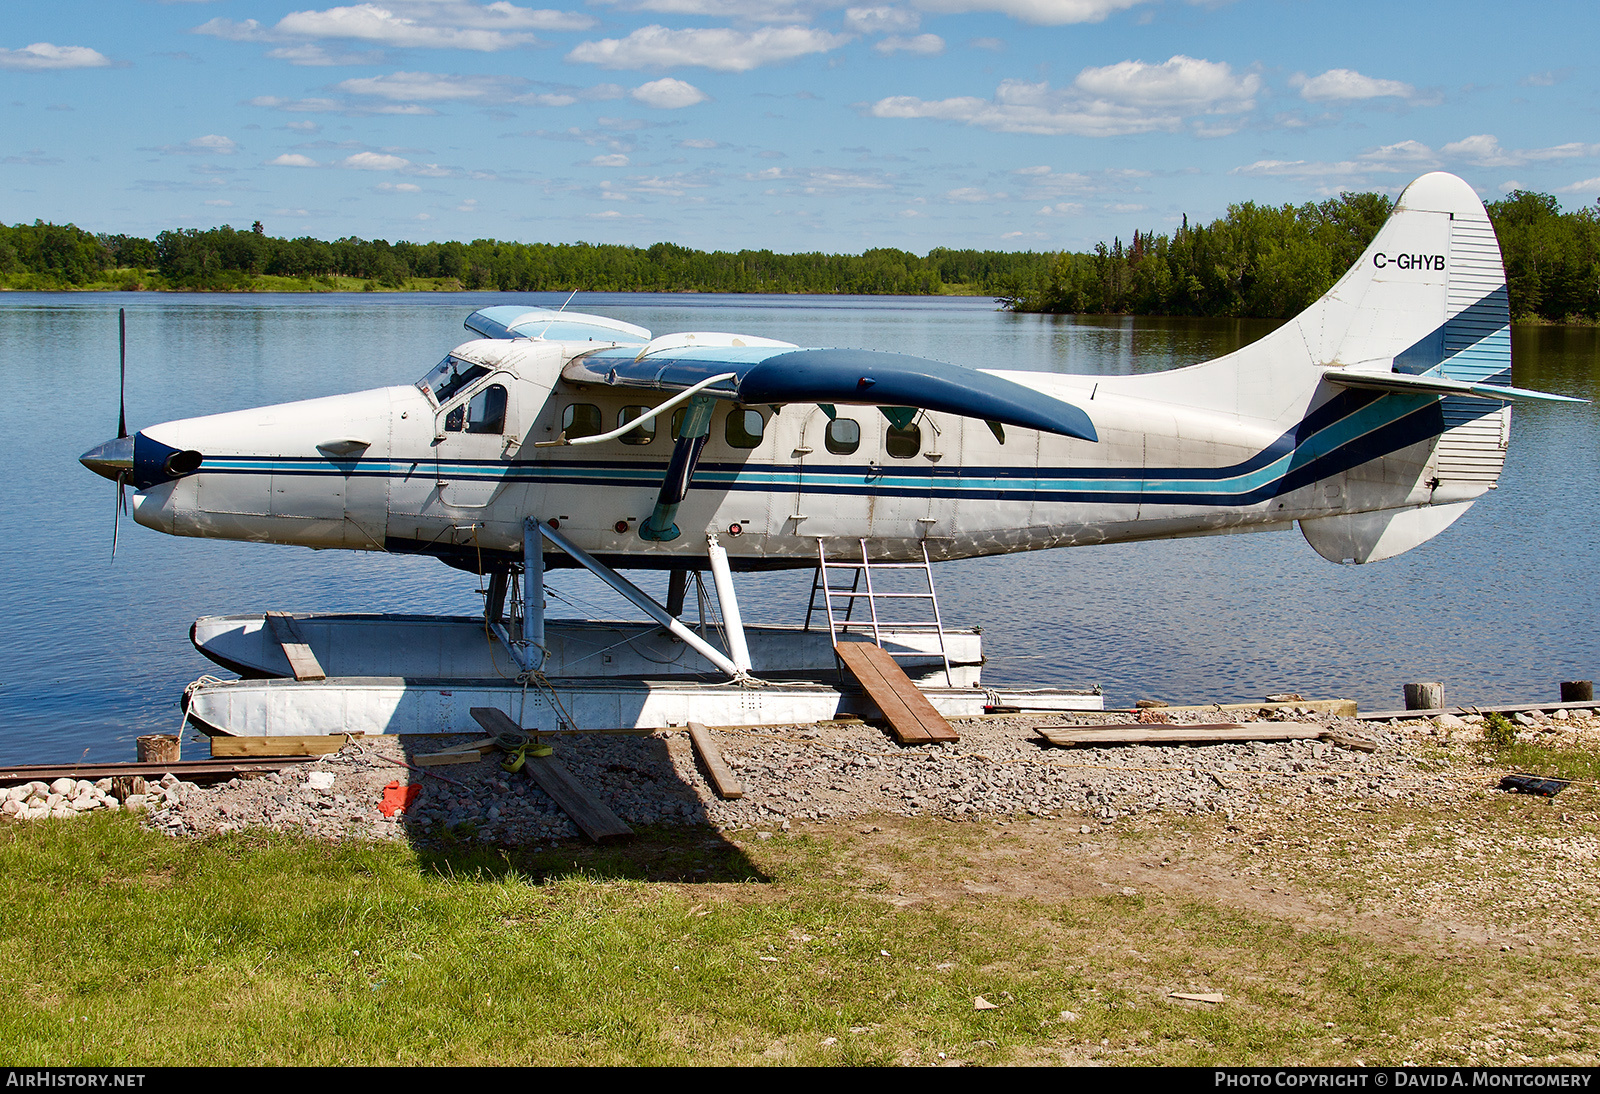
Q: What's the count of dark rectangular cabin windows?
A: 6